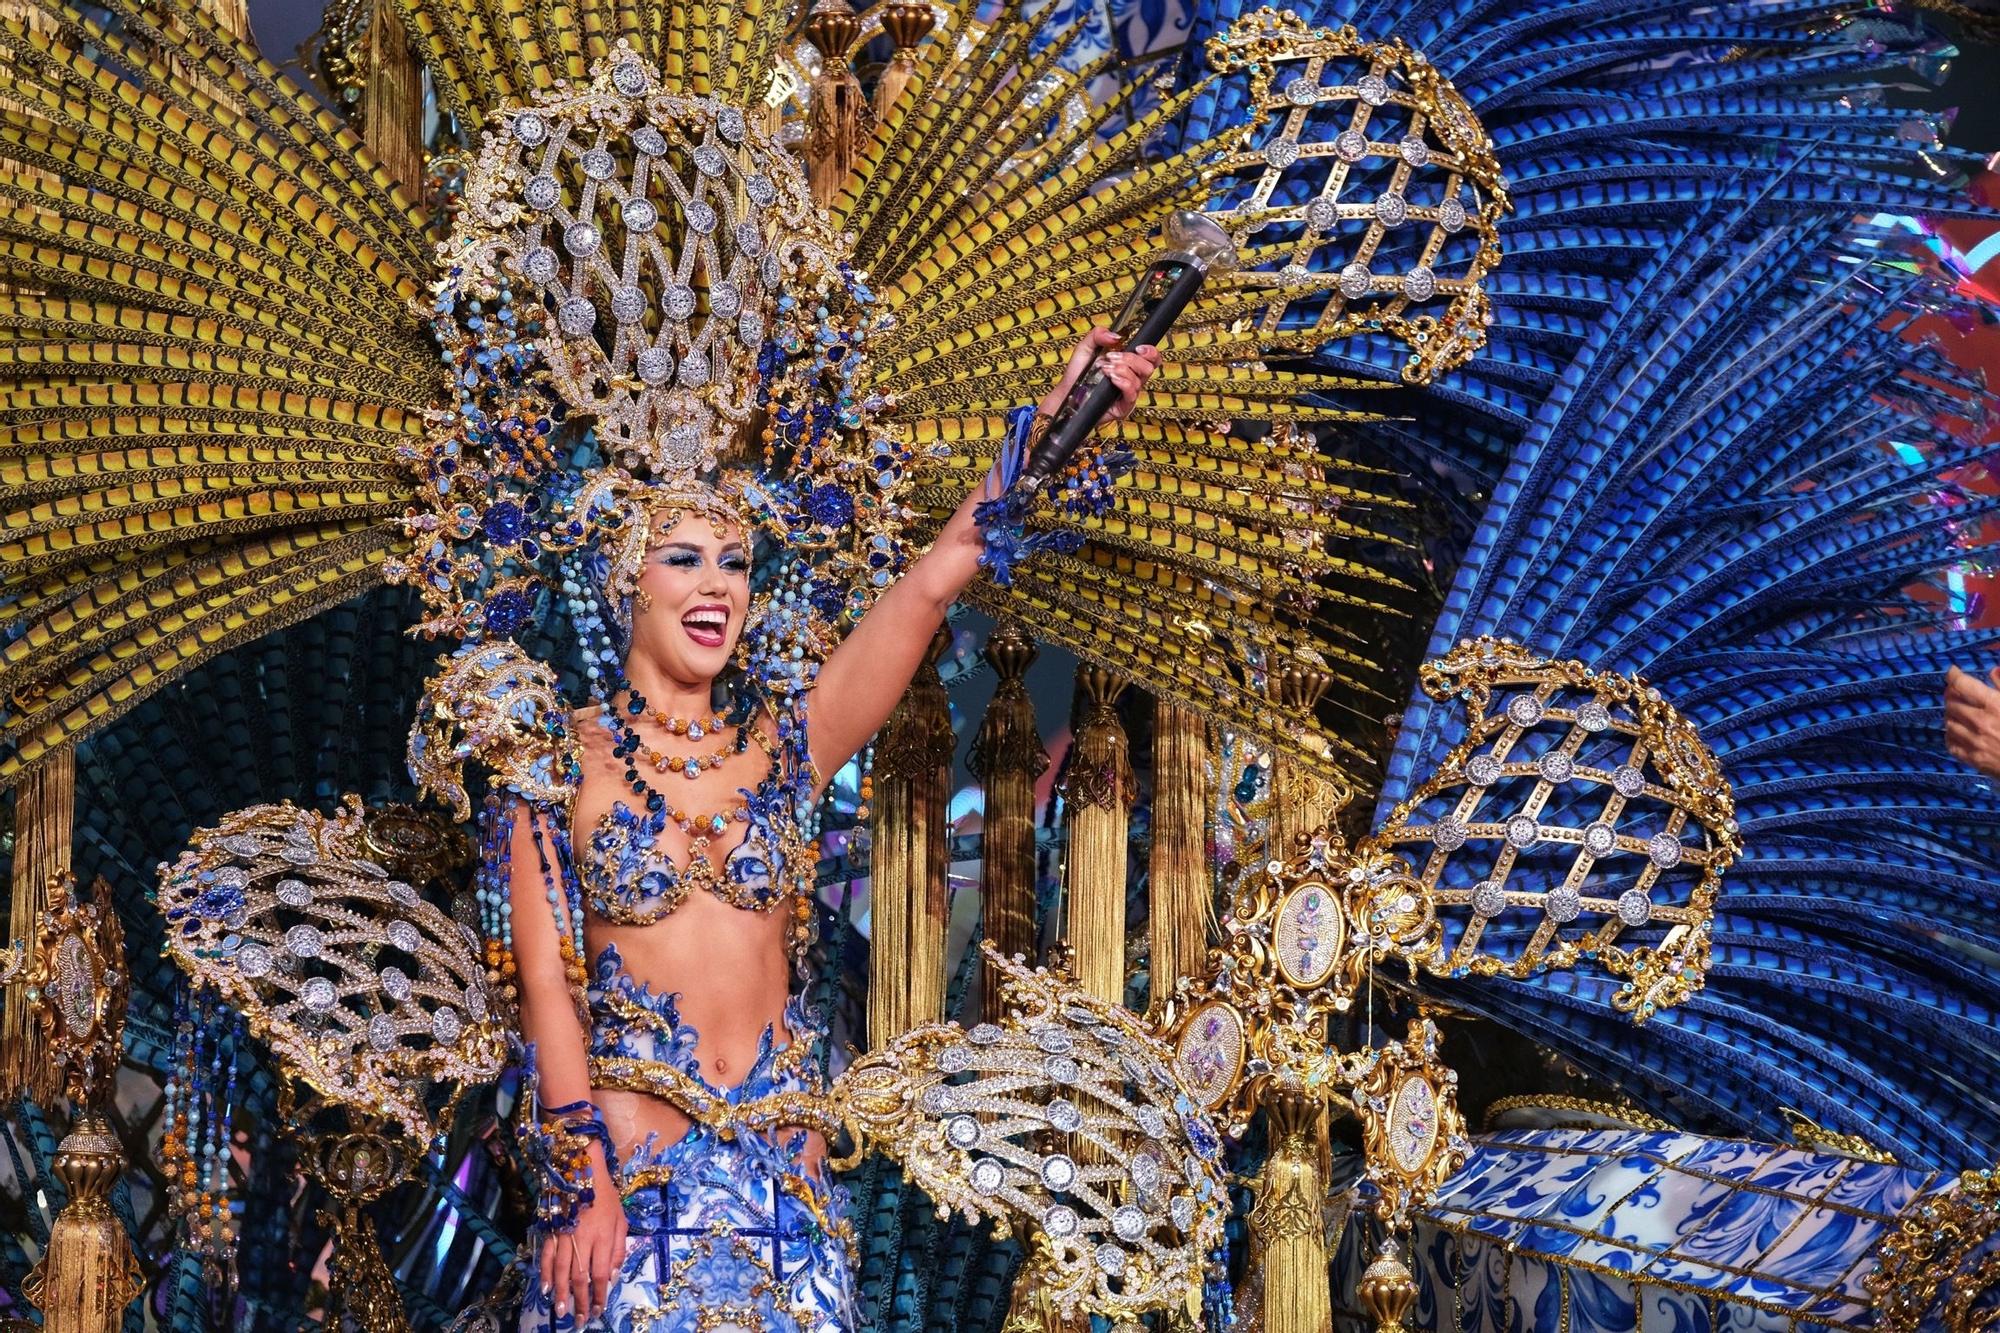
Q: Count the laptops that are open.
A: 0